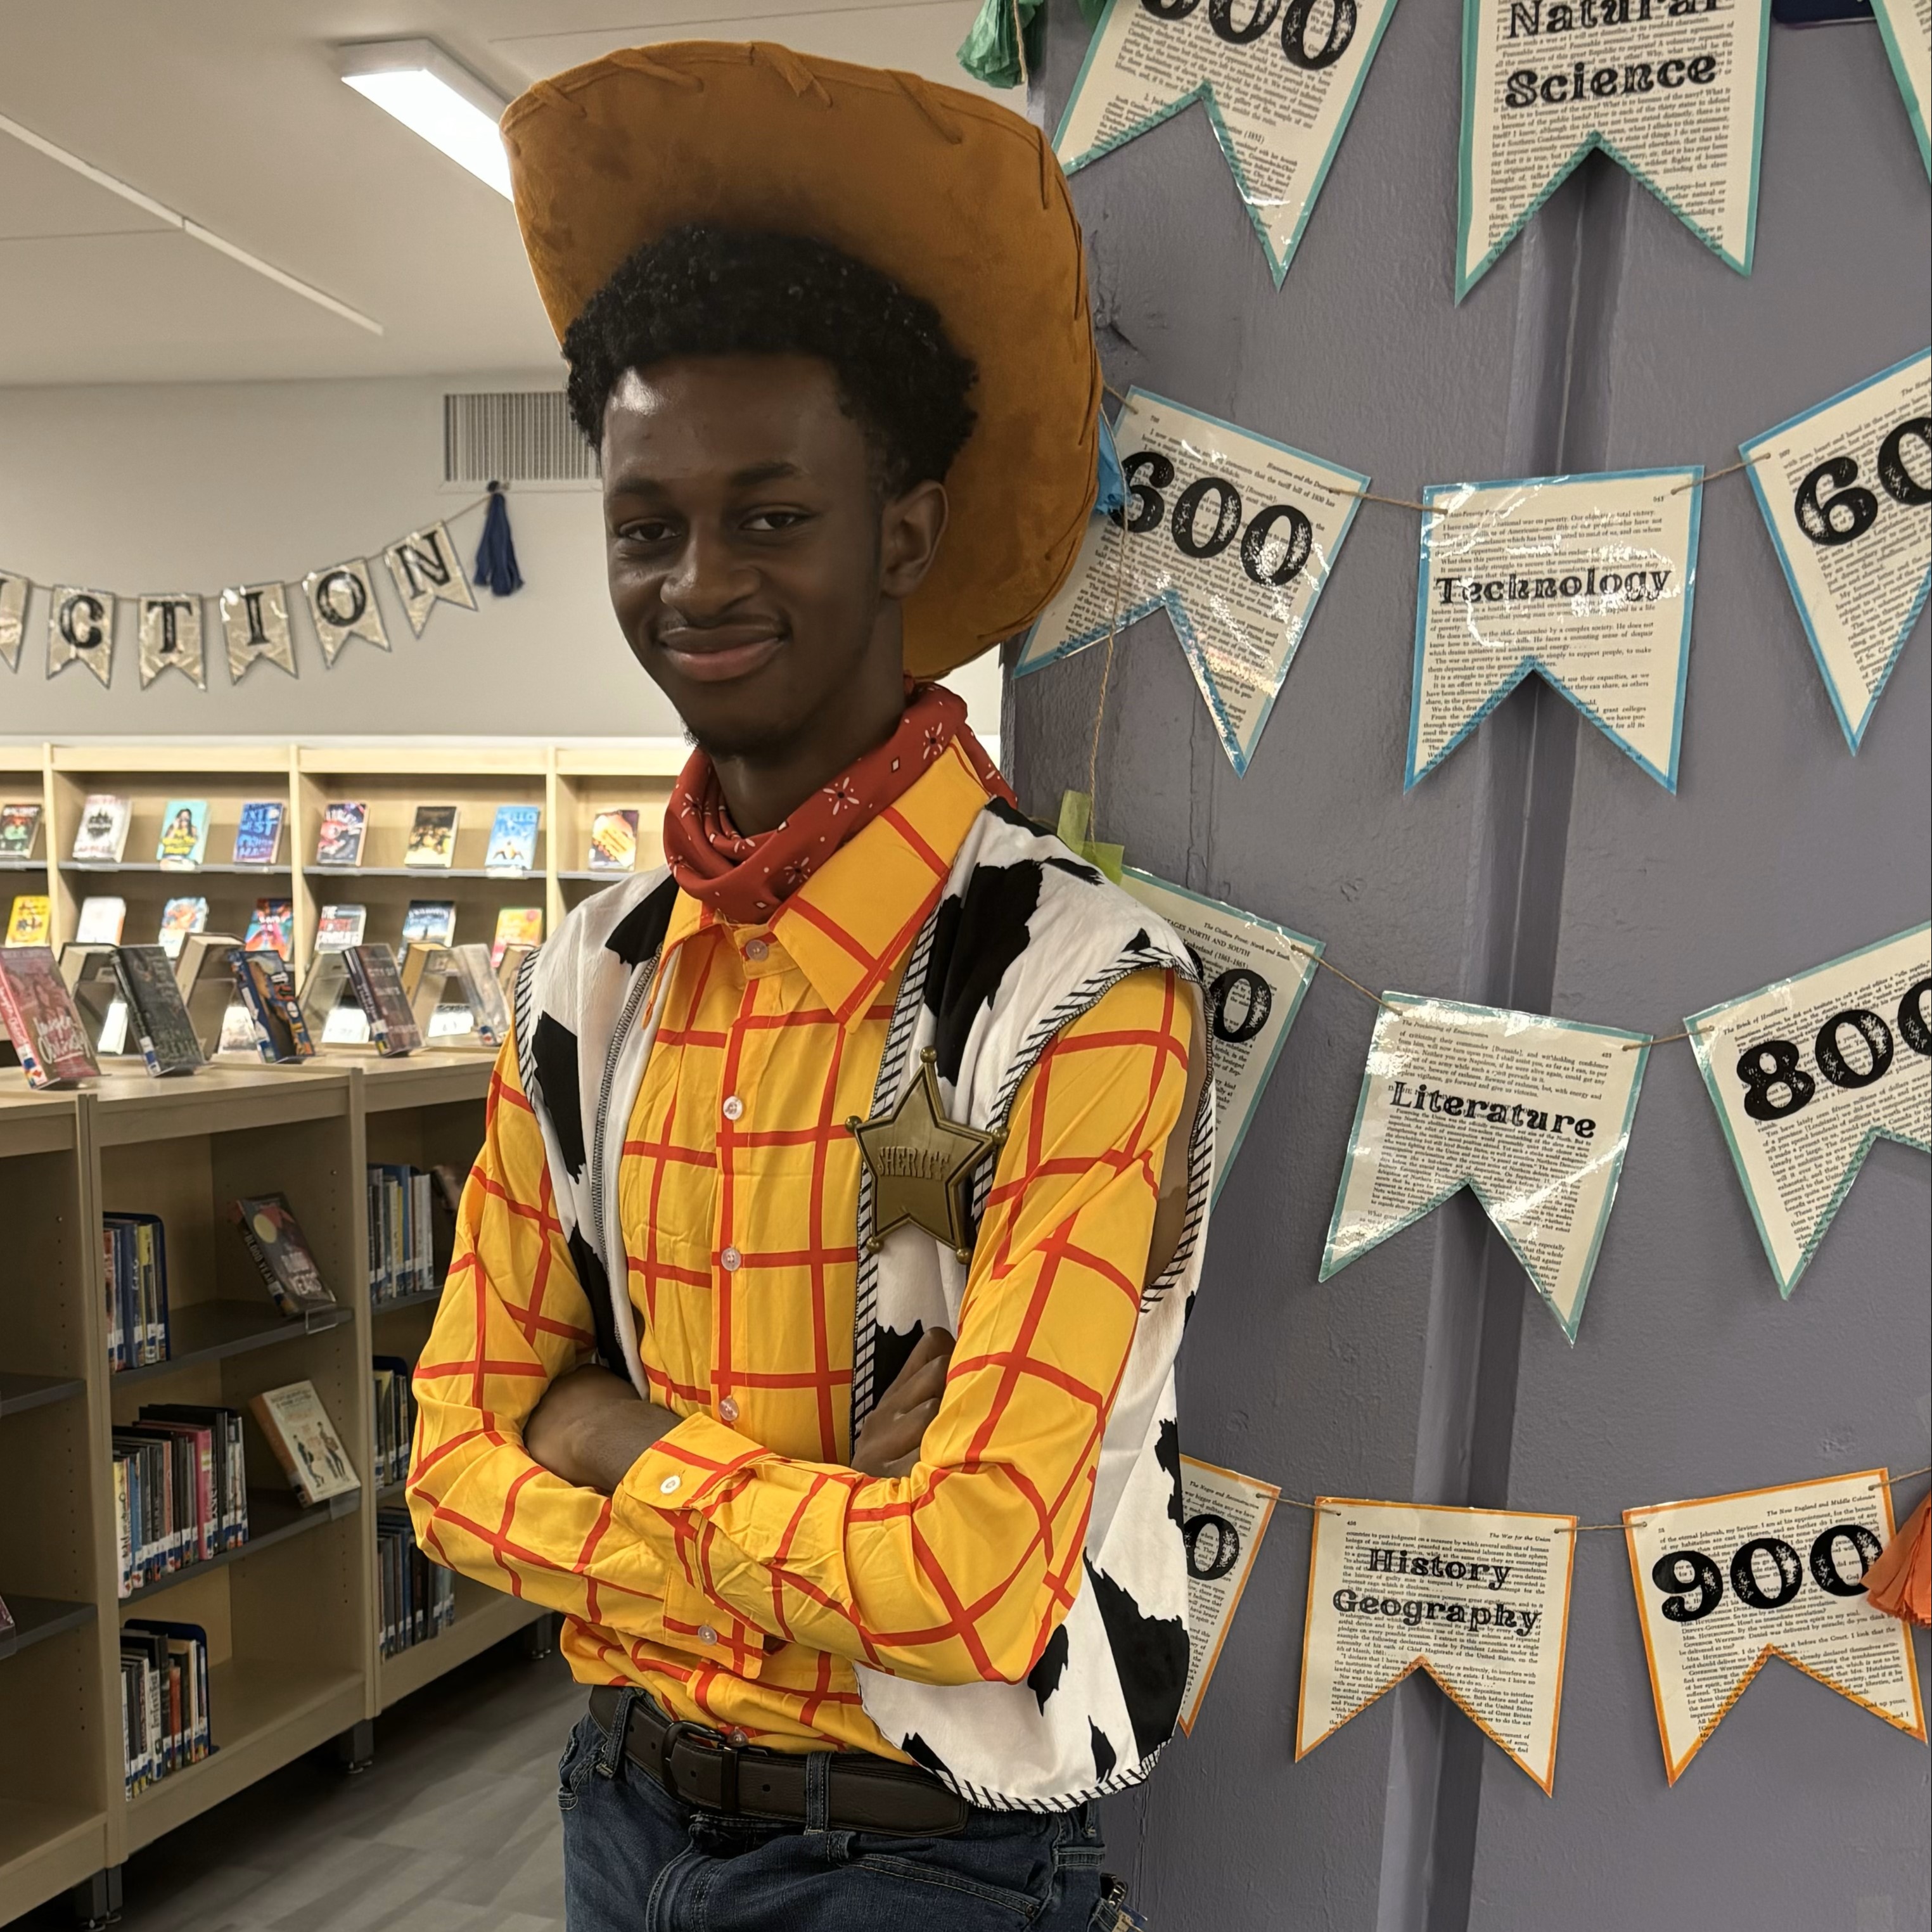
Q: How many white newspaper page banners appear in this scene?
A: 12